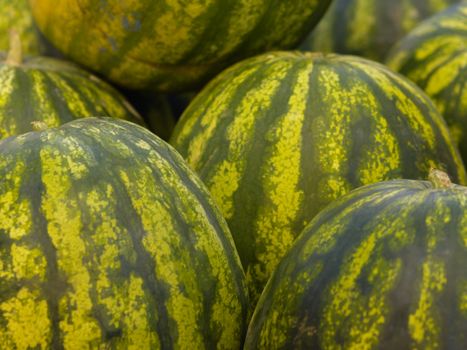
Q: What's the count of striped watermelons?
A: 8